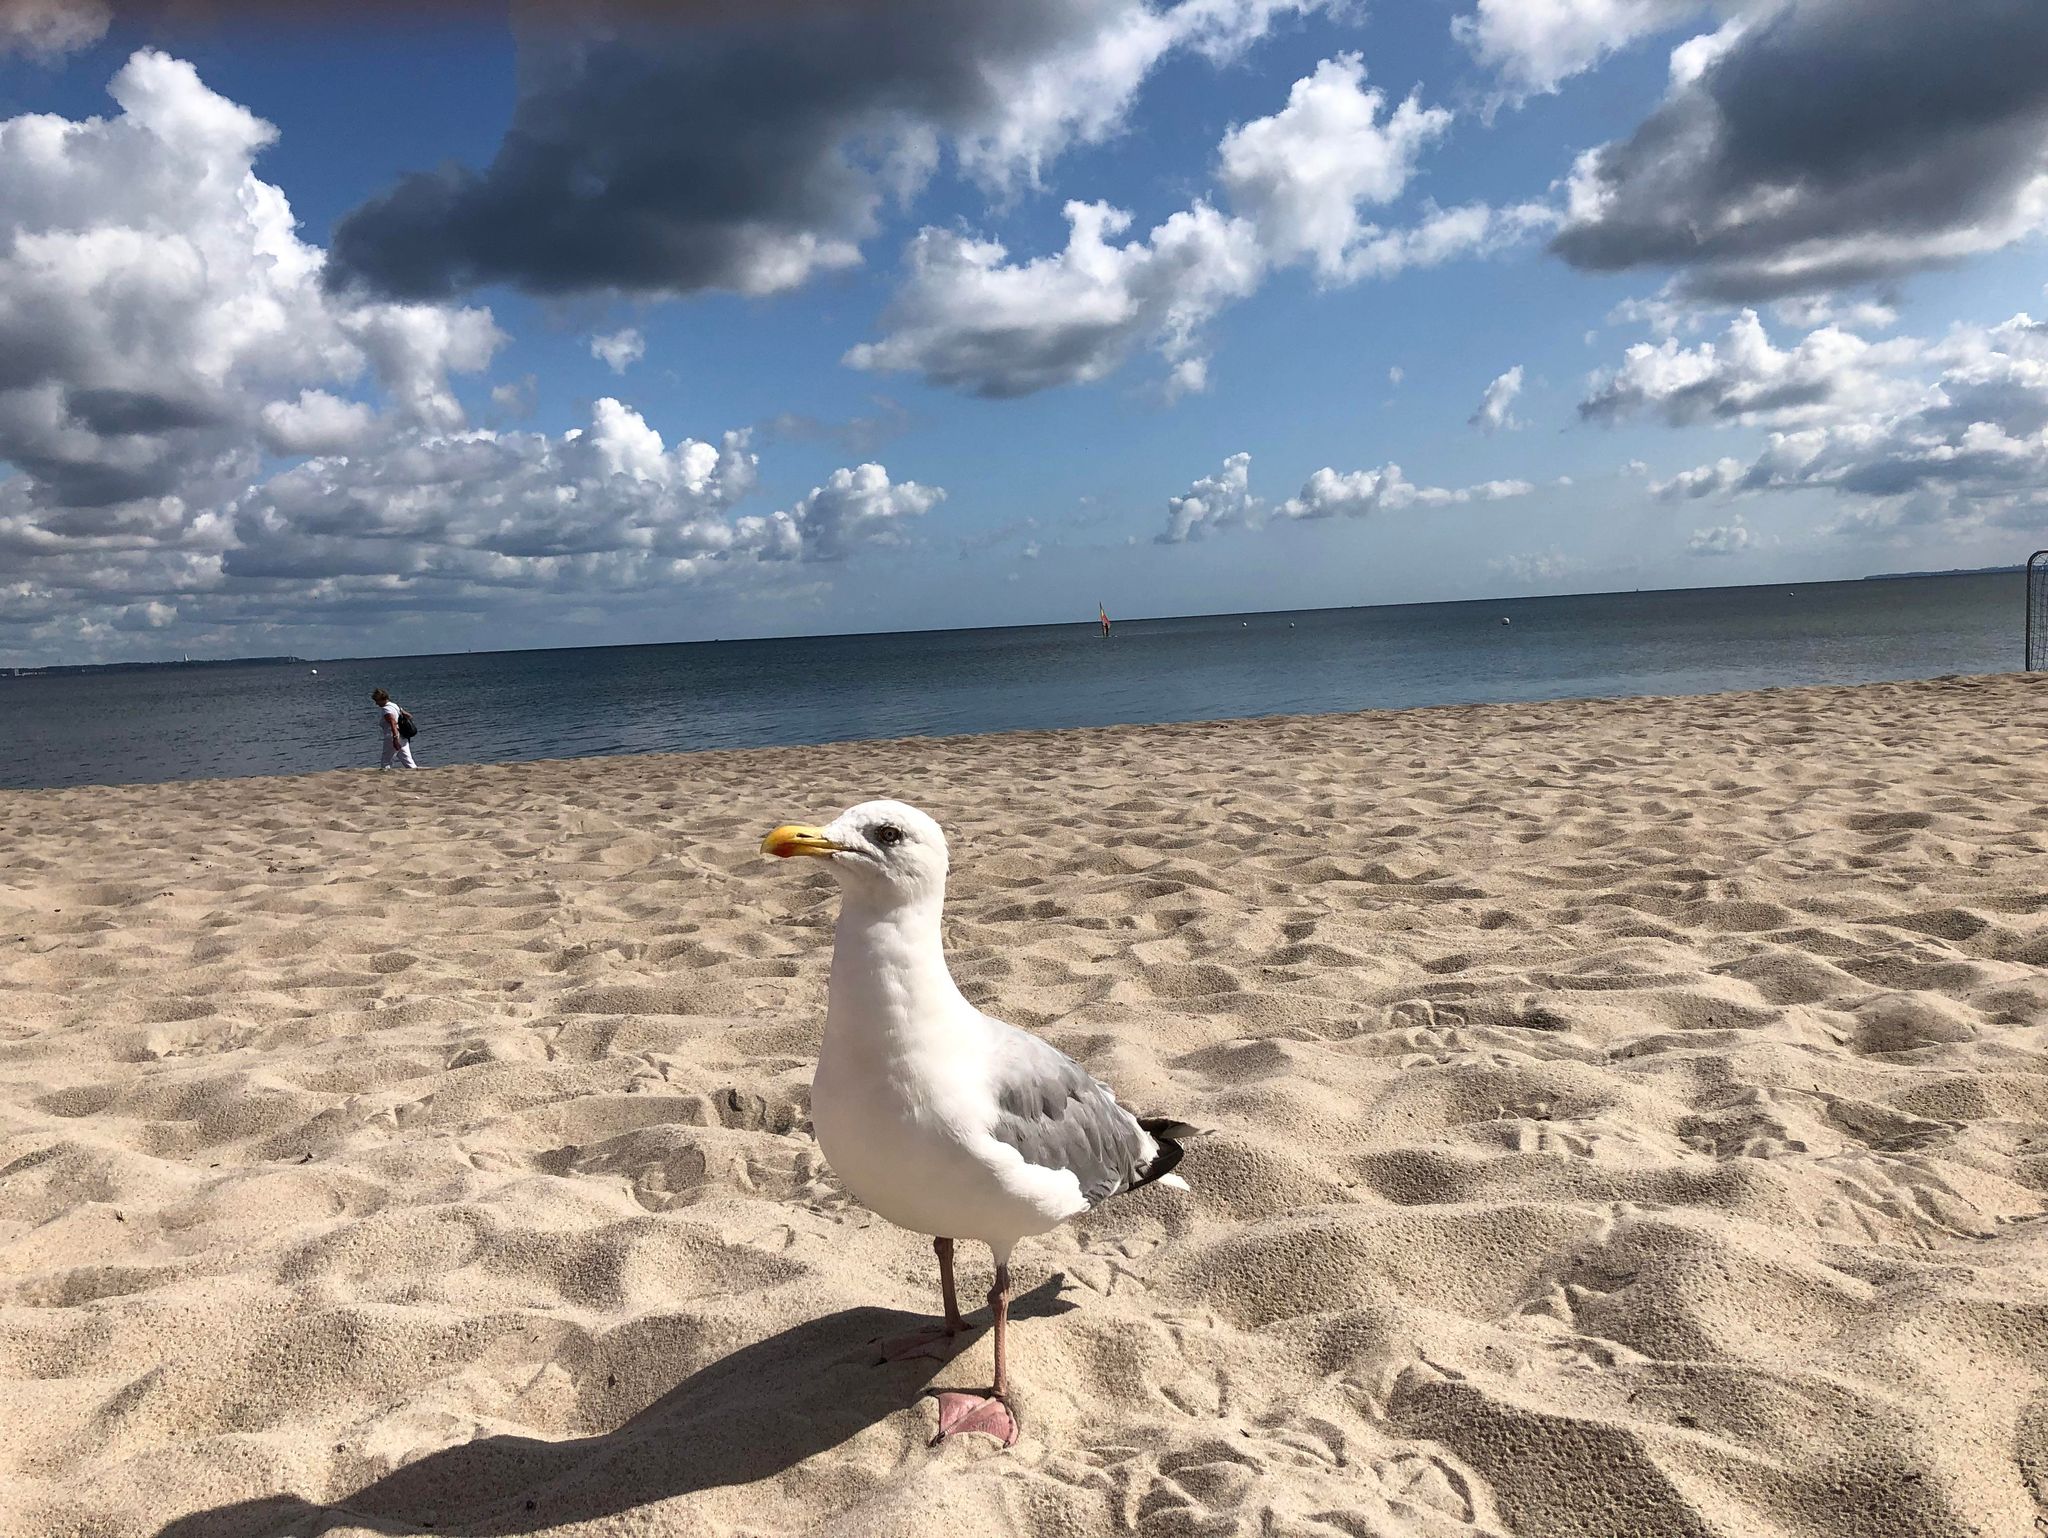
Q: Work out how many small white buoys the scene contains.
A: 5